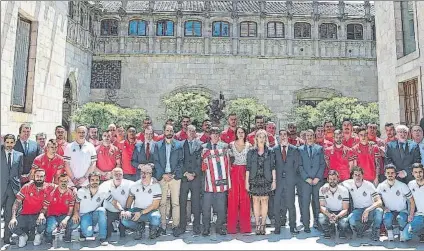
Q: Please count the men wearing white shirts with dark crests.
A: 8